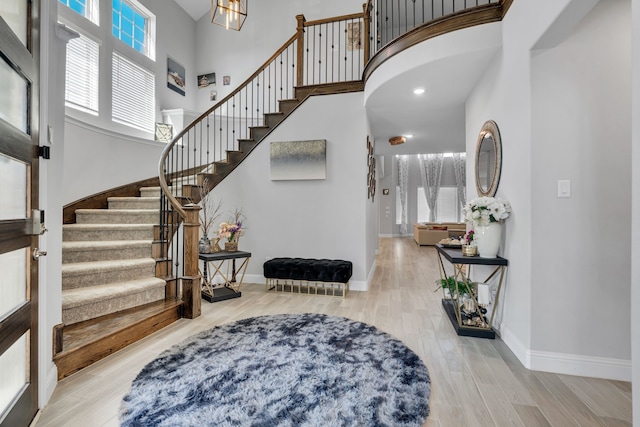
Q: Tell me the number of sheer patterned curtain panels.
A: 3